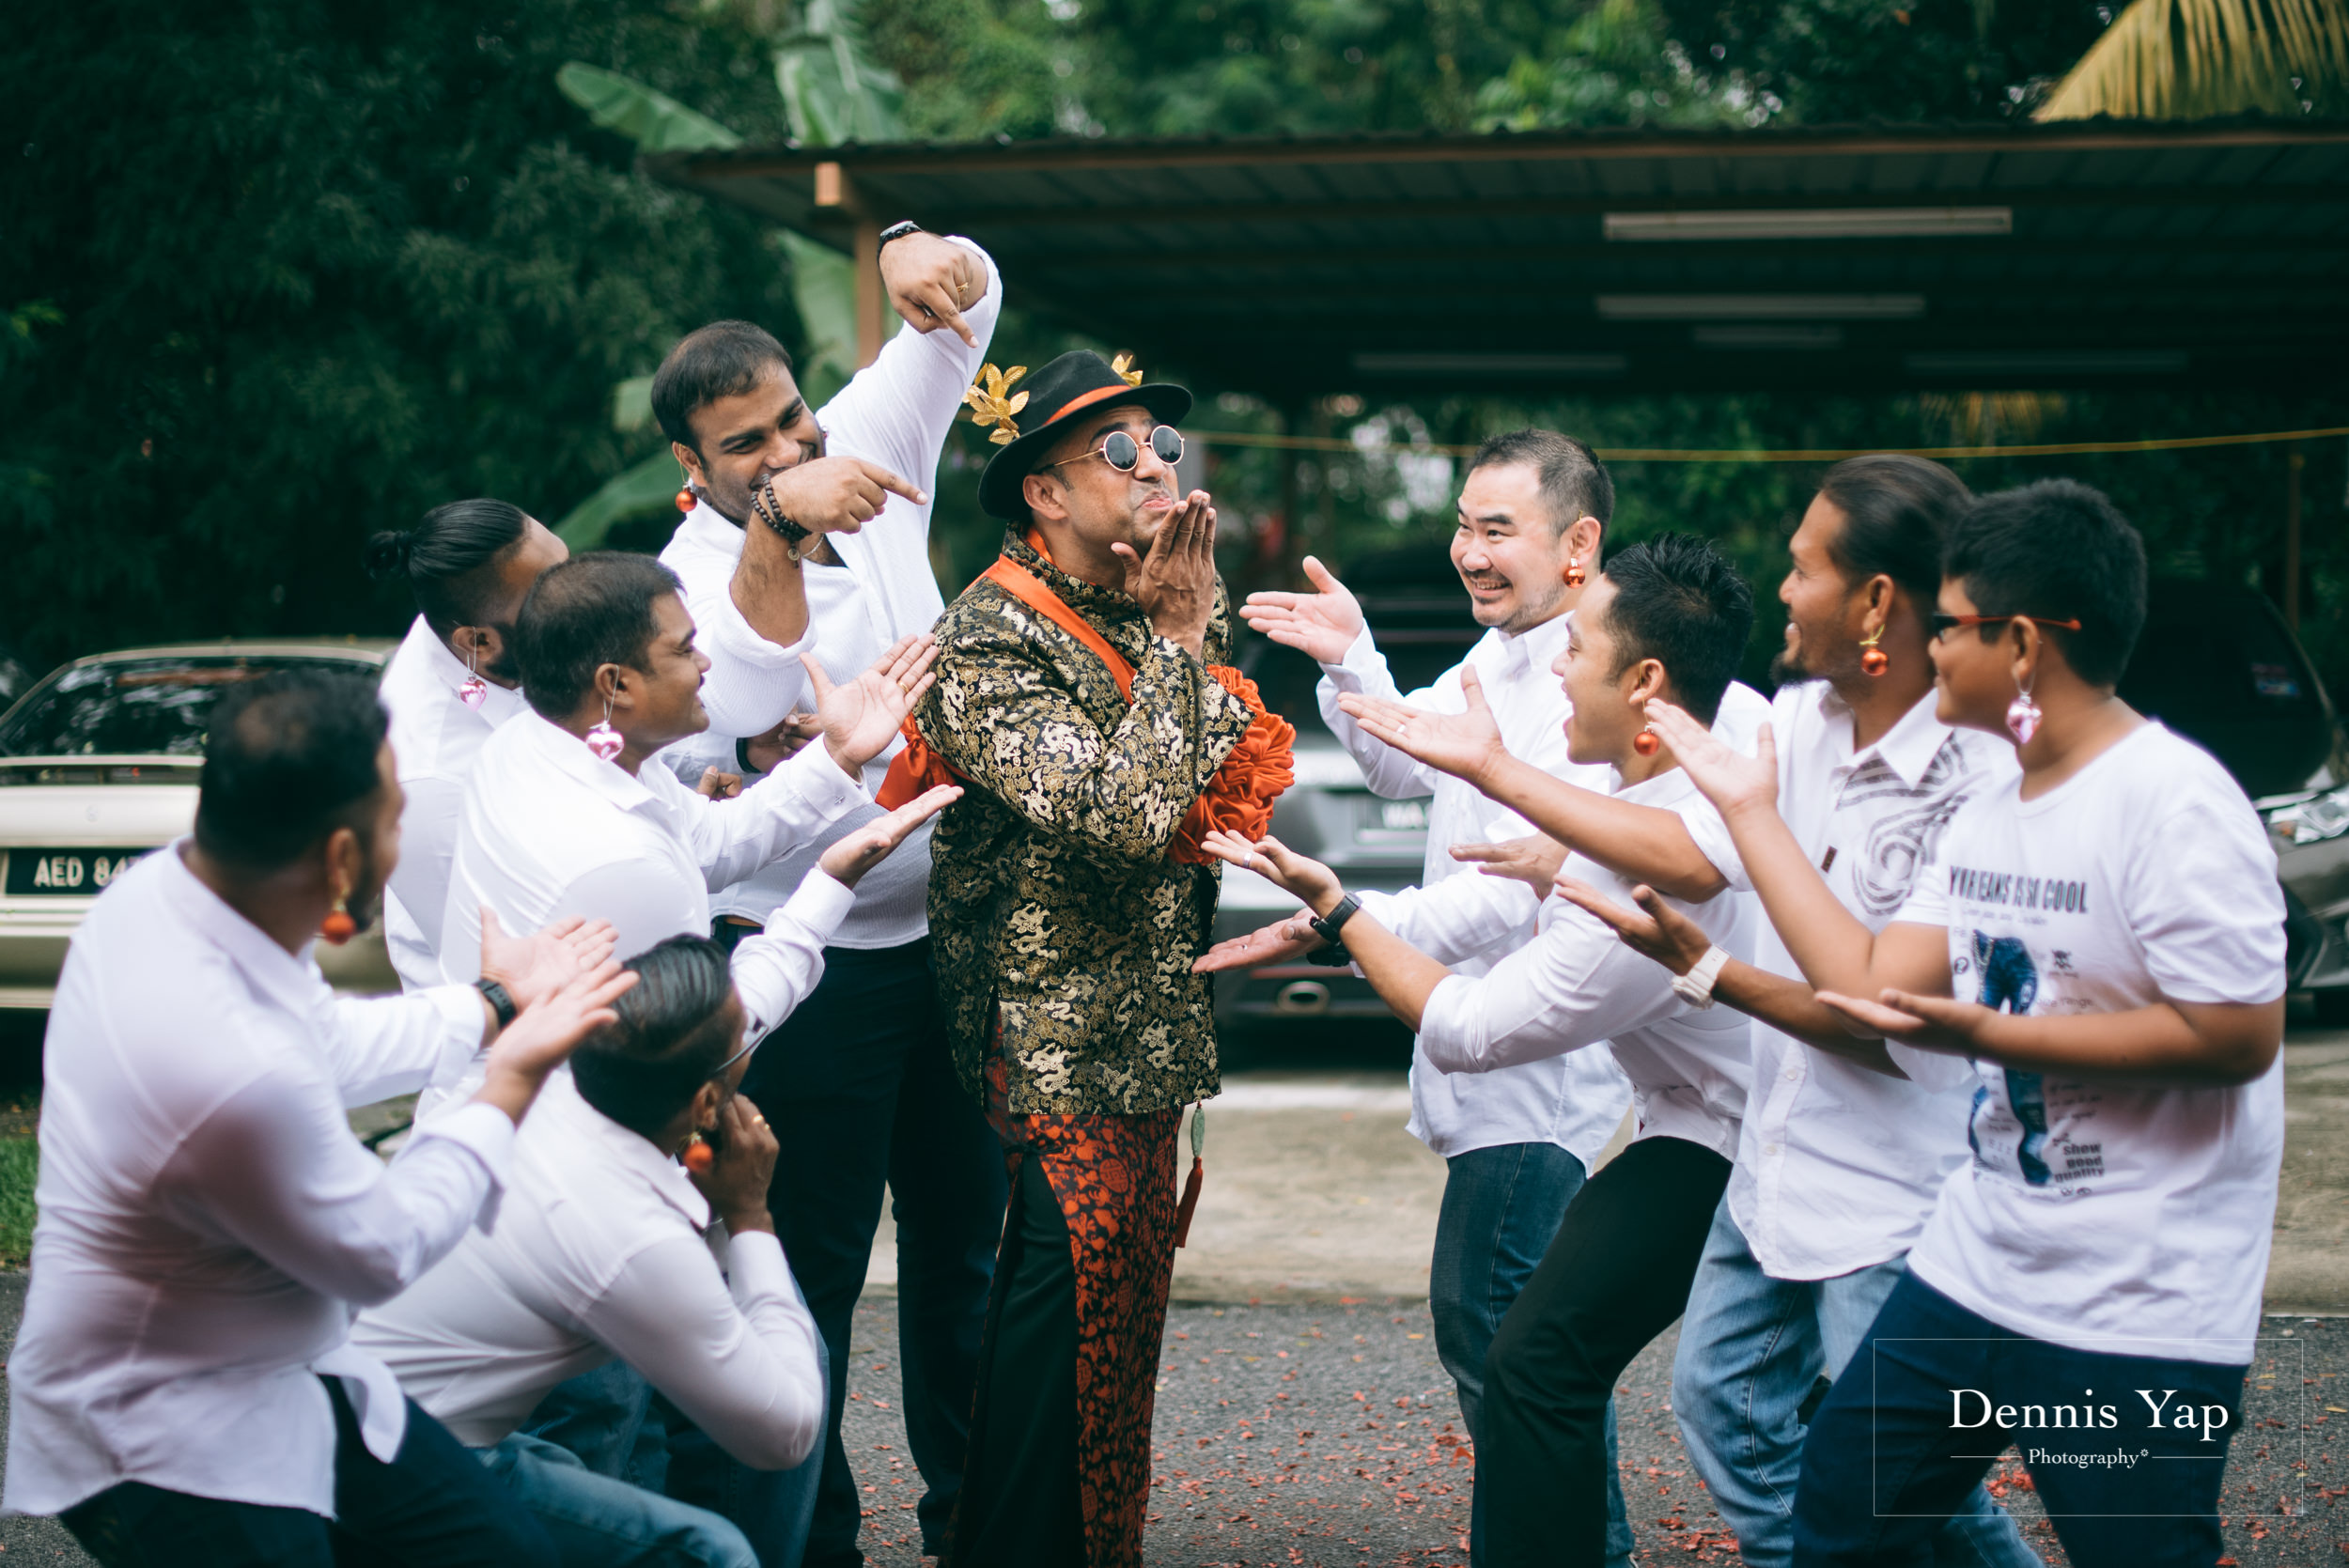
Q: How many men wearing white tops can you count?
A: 9